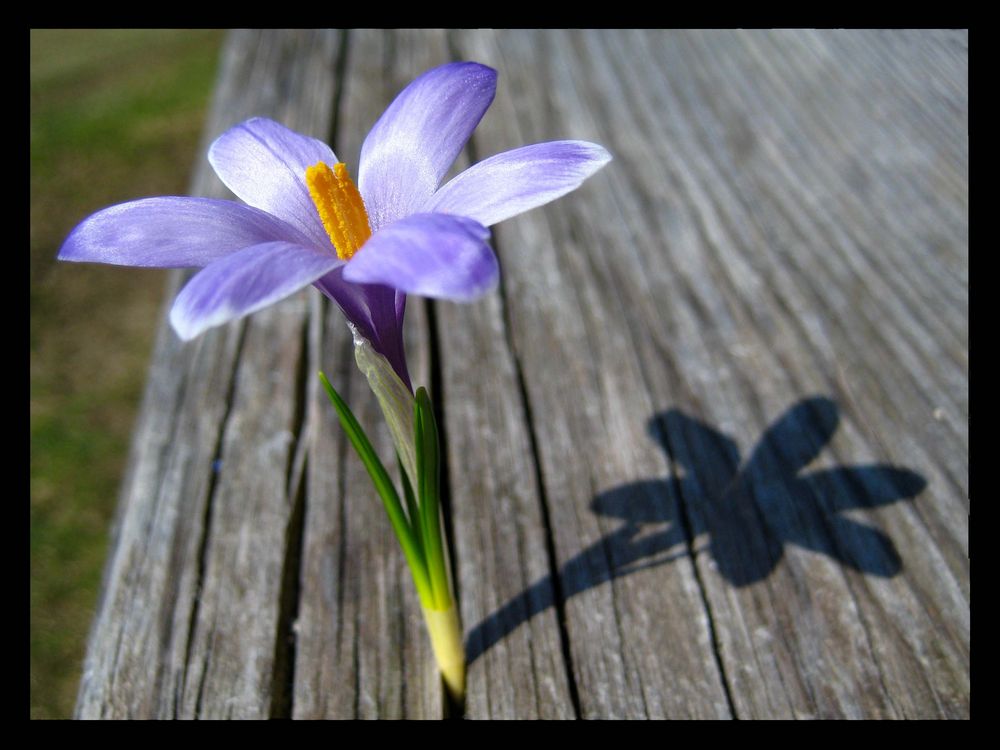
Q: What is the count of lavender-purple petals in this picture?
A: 6